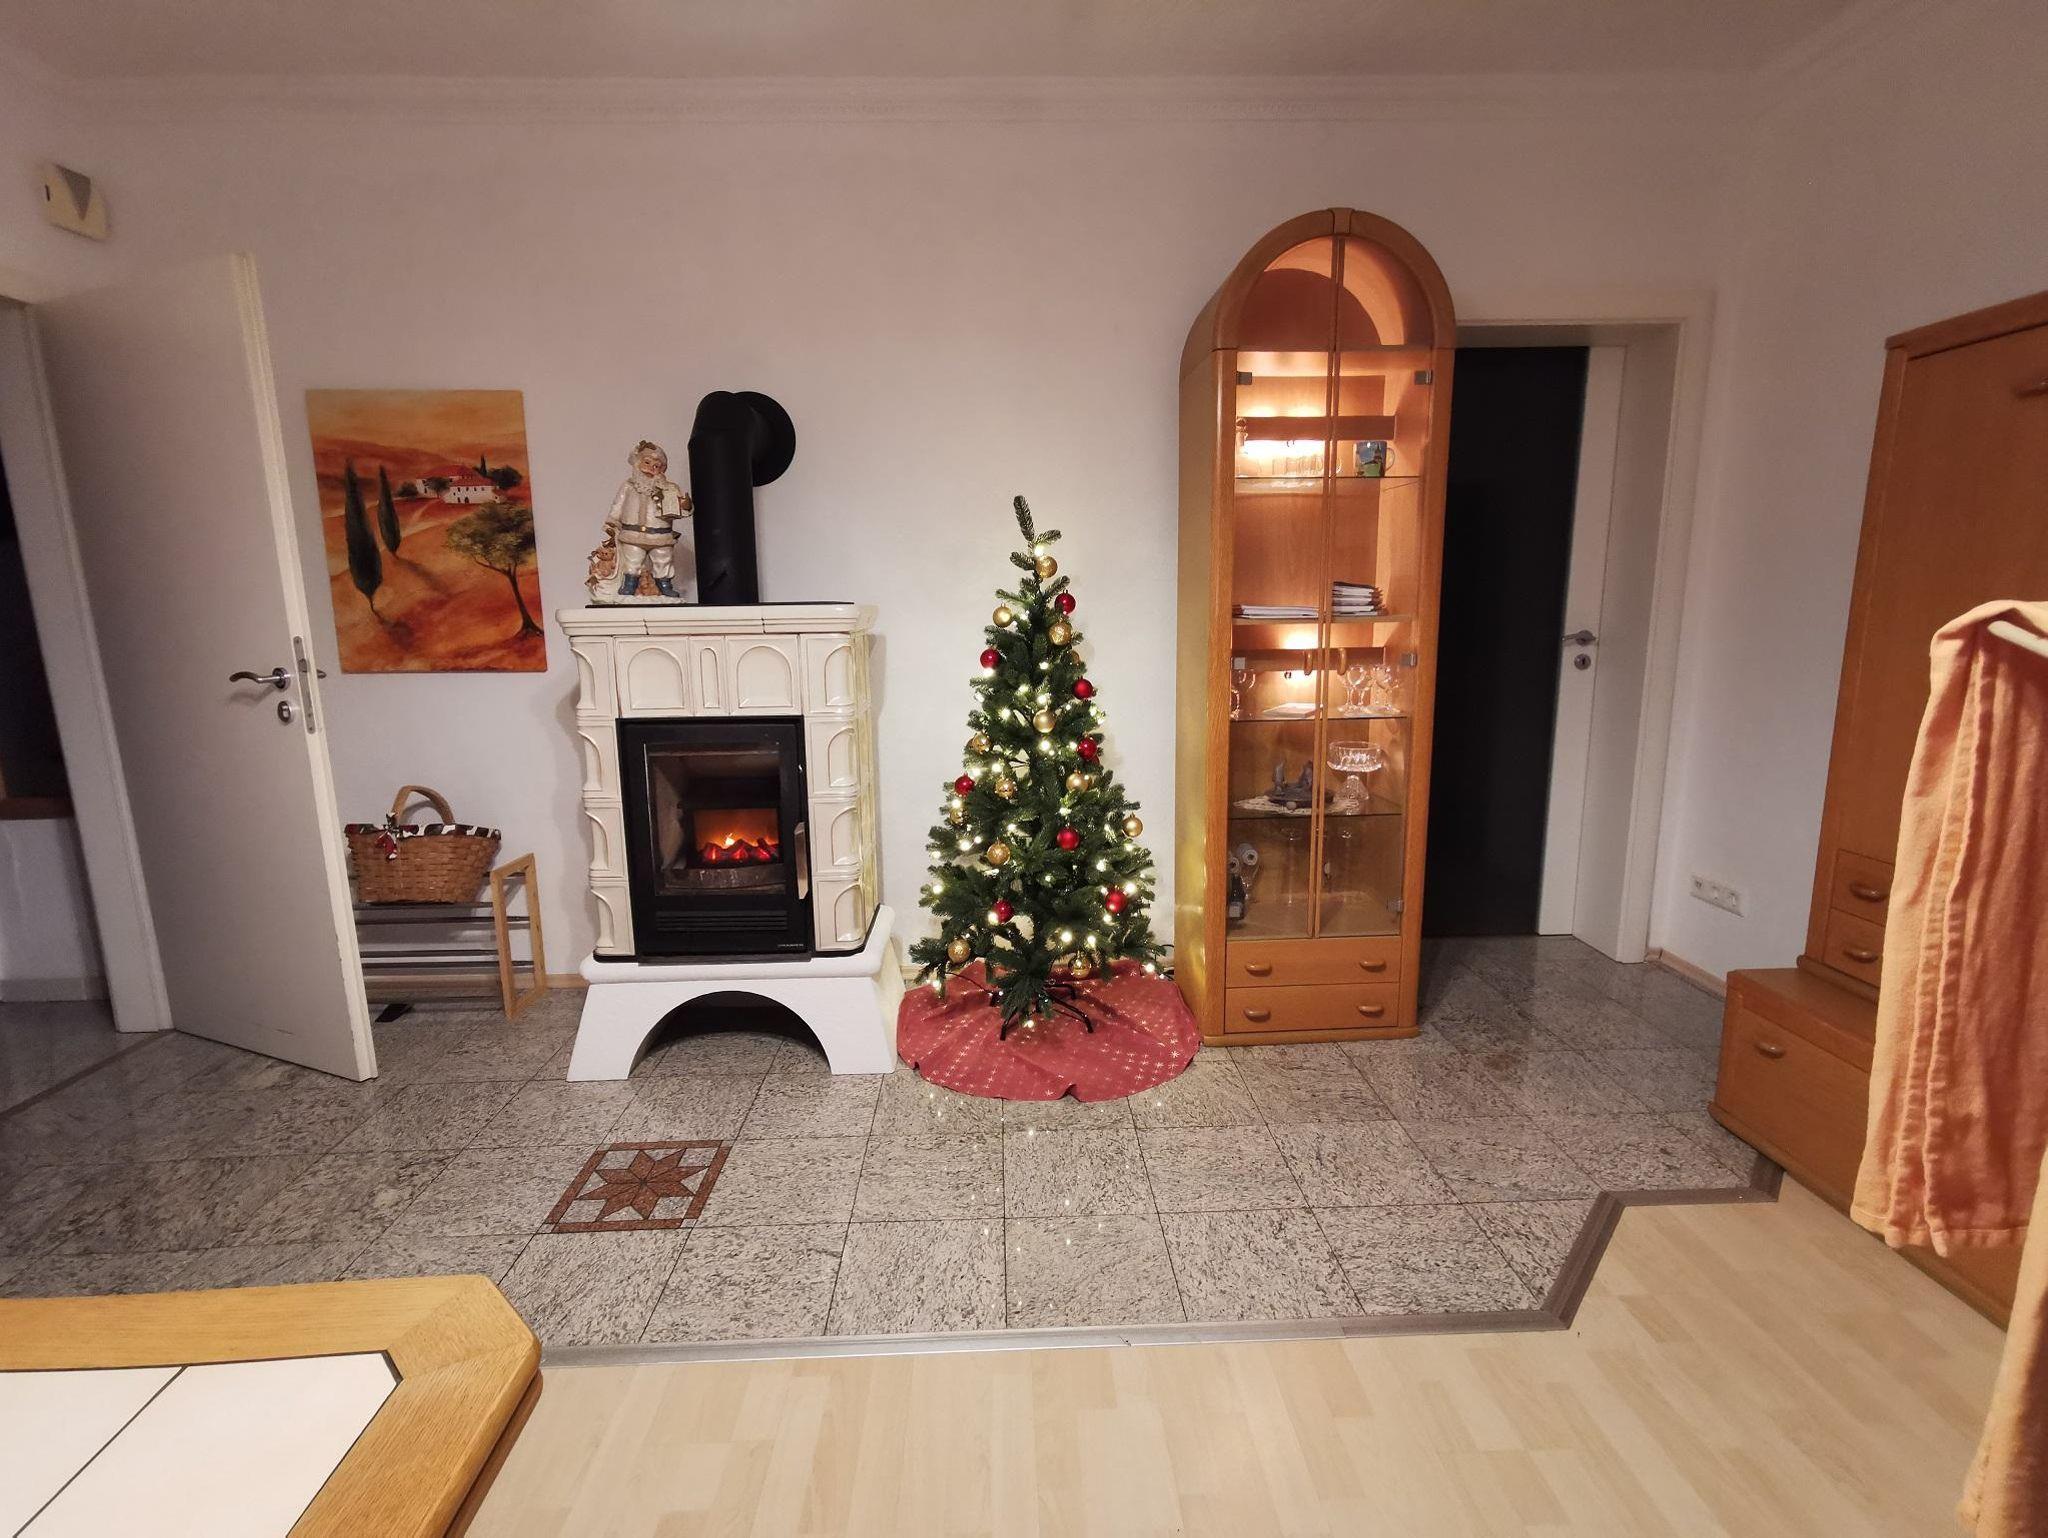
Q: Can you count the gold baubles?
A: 13